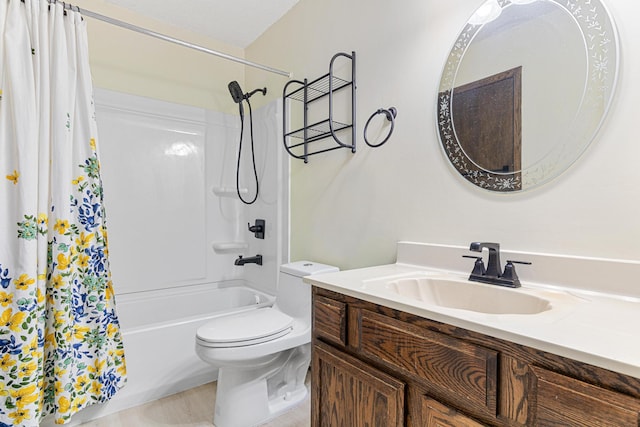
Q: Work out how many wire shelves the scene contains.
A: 2